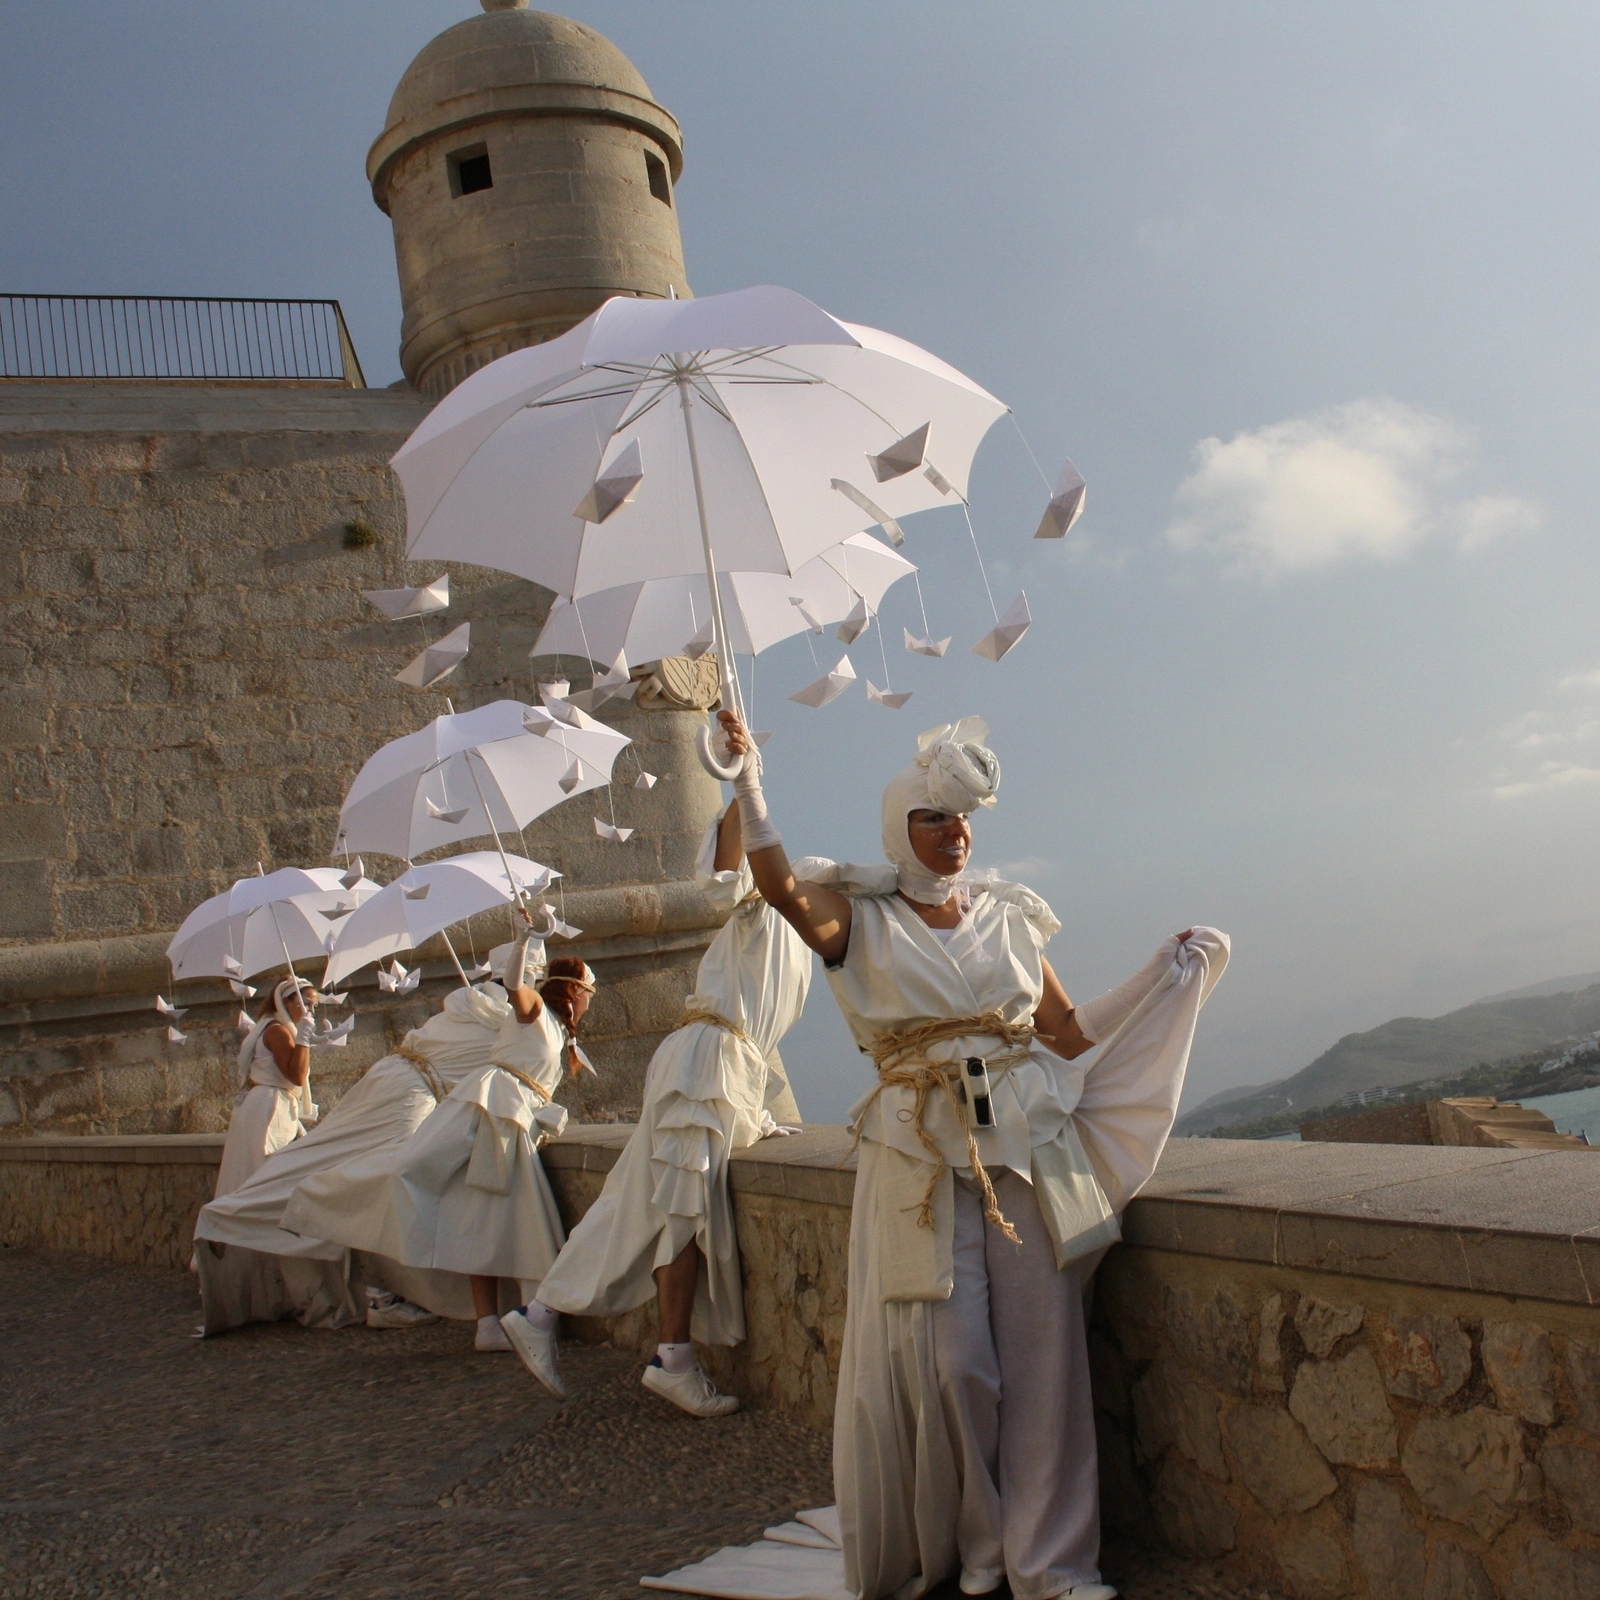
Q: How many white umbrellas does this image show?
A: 5